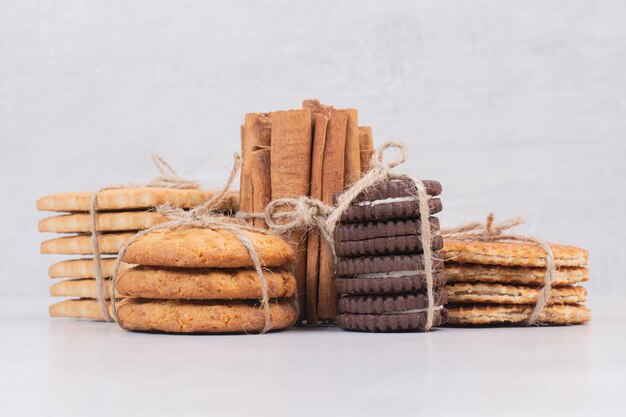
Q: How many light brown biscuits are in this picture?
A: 13